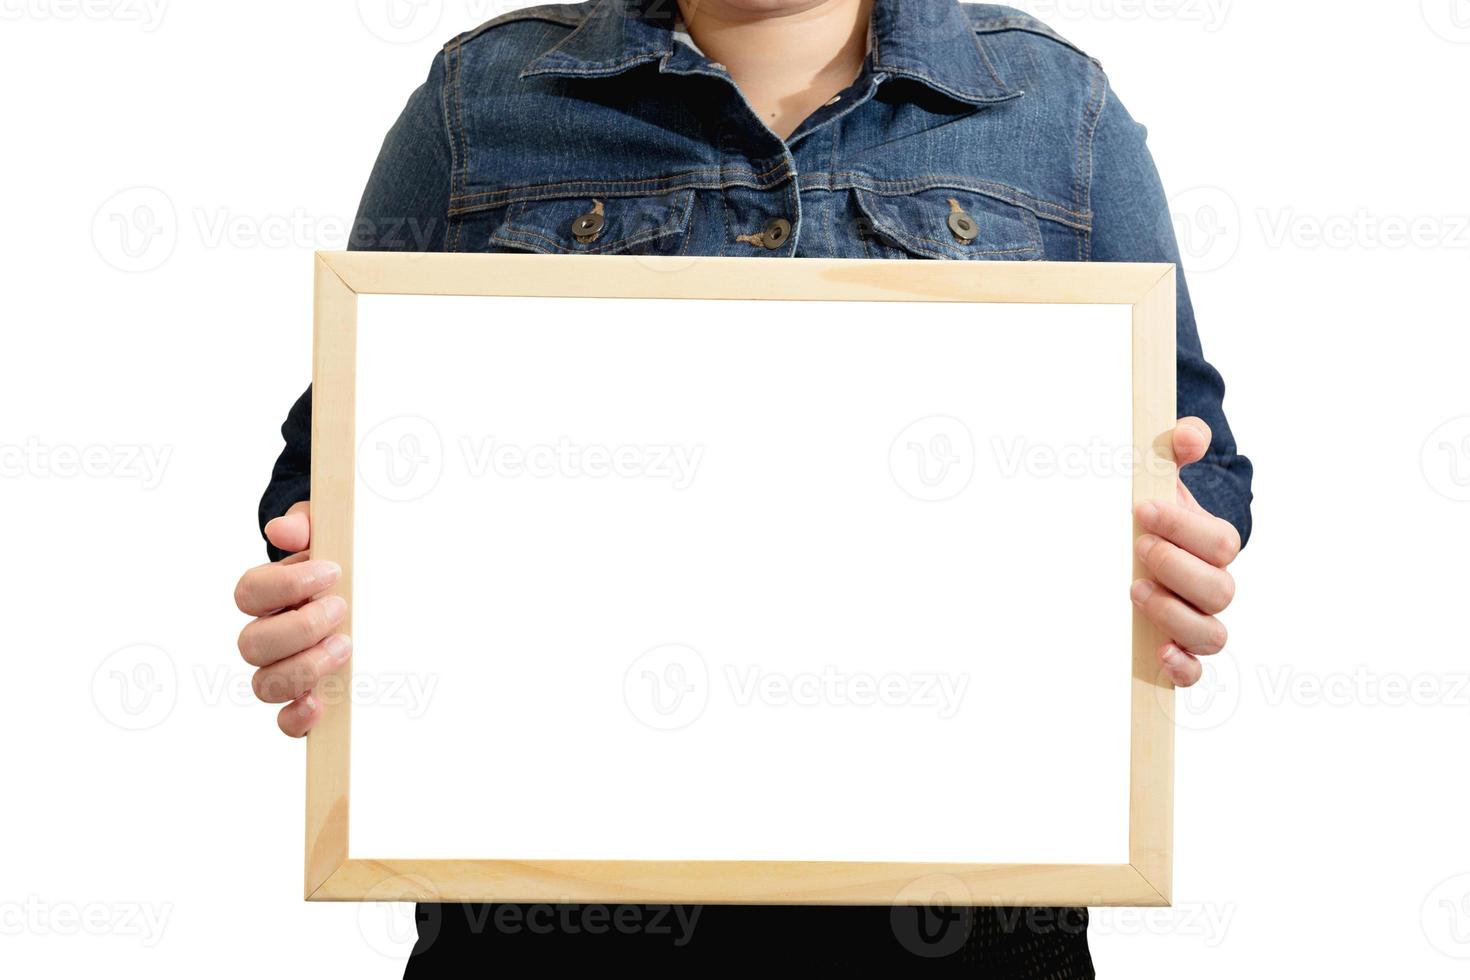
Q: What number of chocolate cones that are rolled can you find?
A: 0